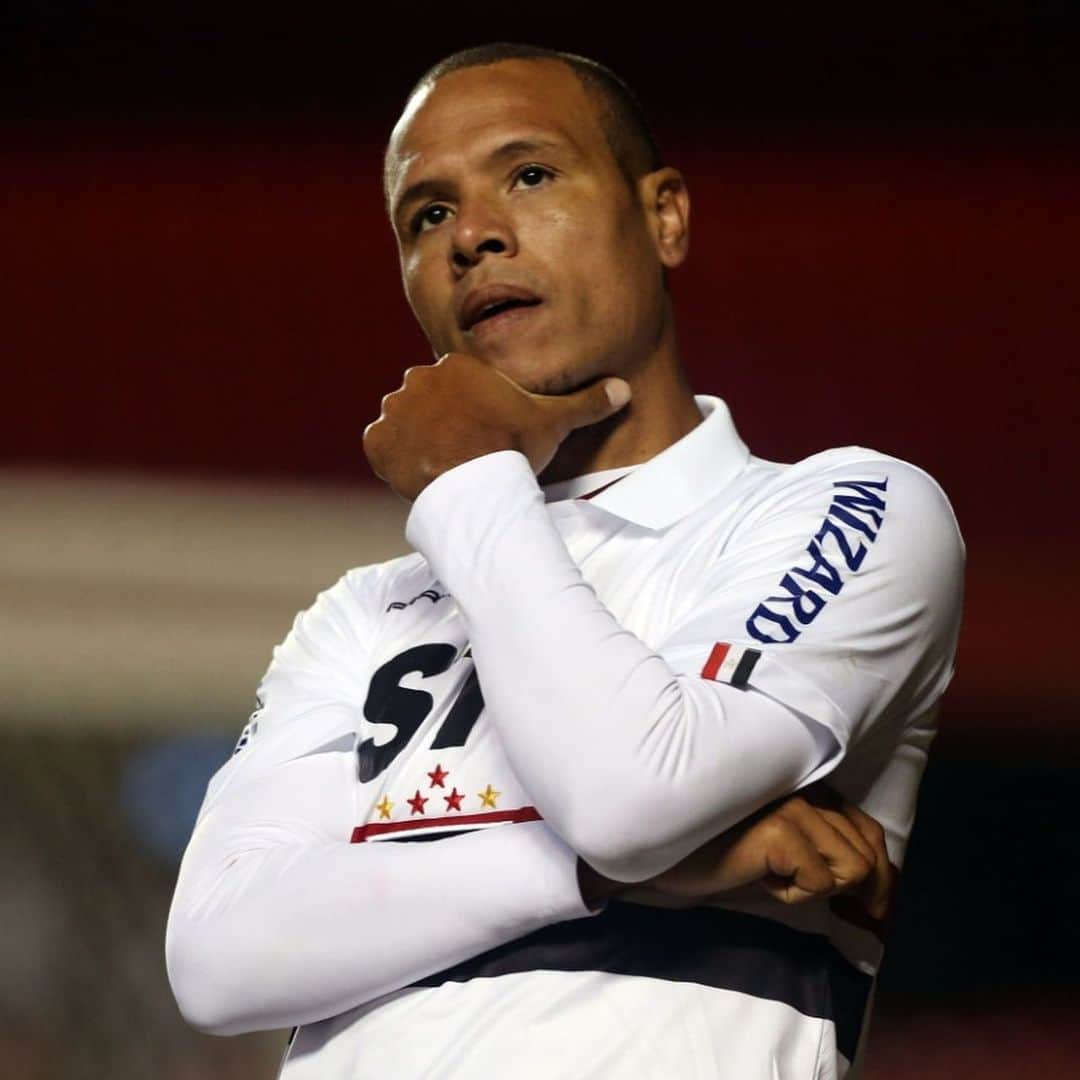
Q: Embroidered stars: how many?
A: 5